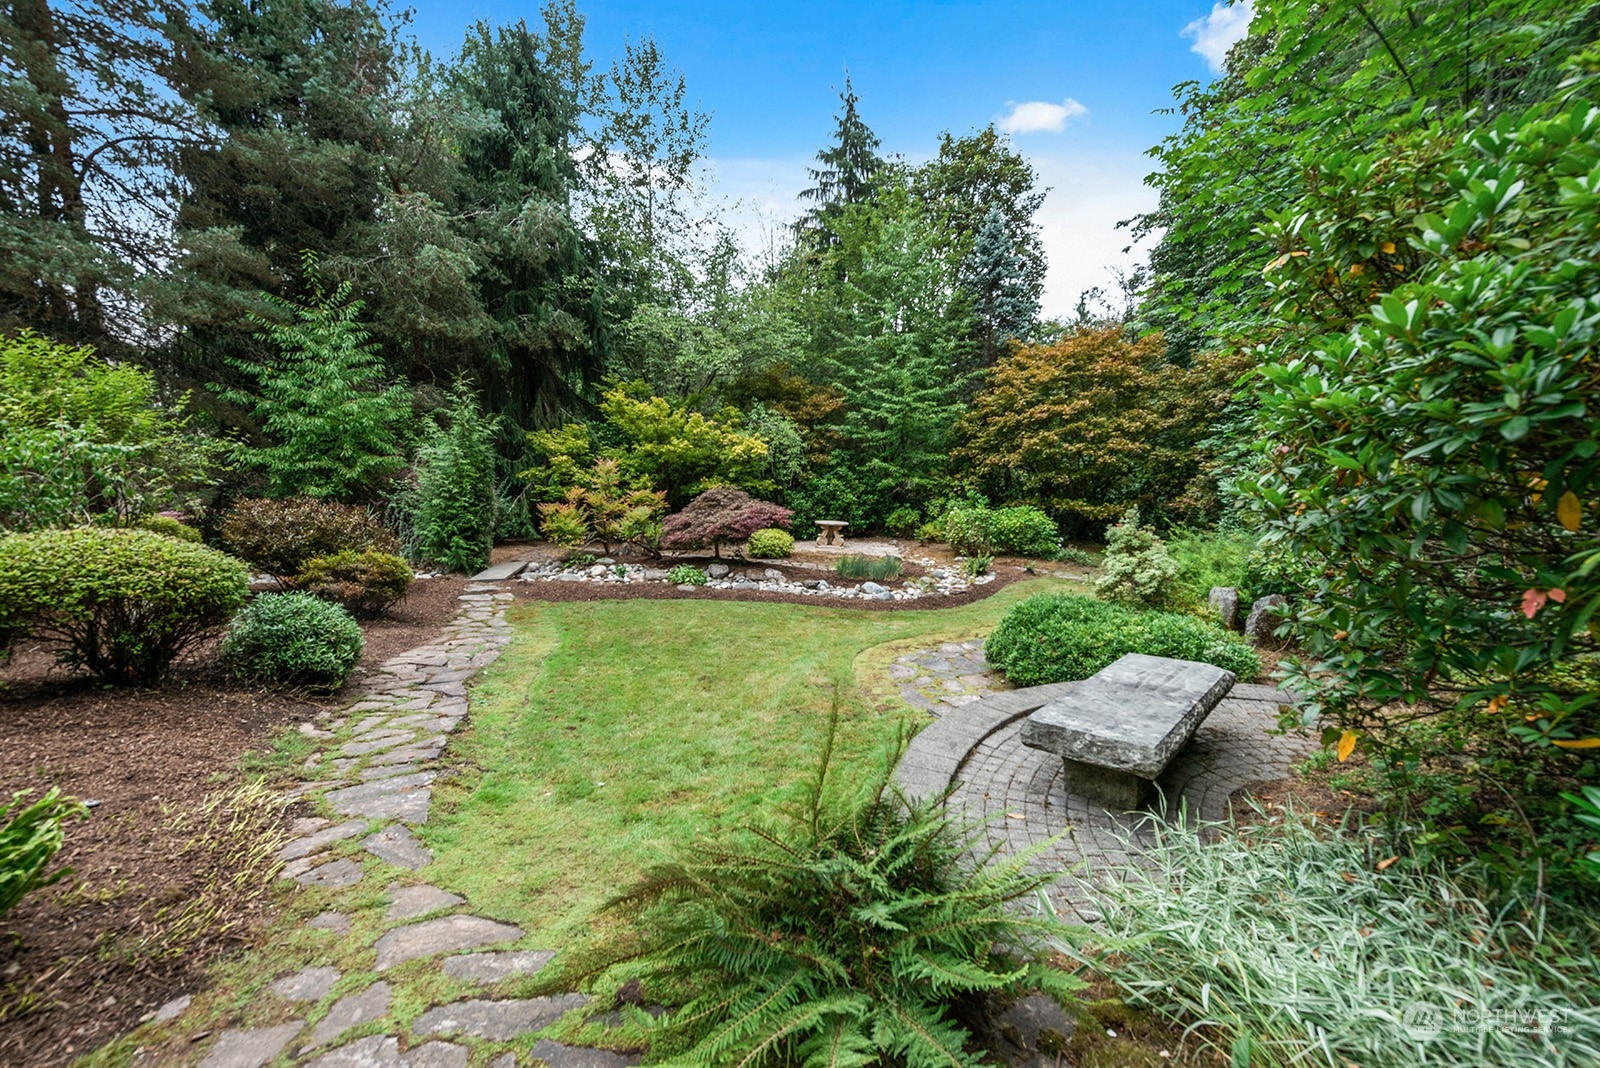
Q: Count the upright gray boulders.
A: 2